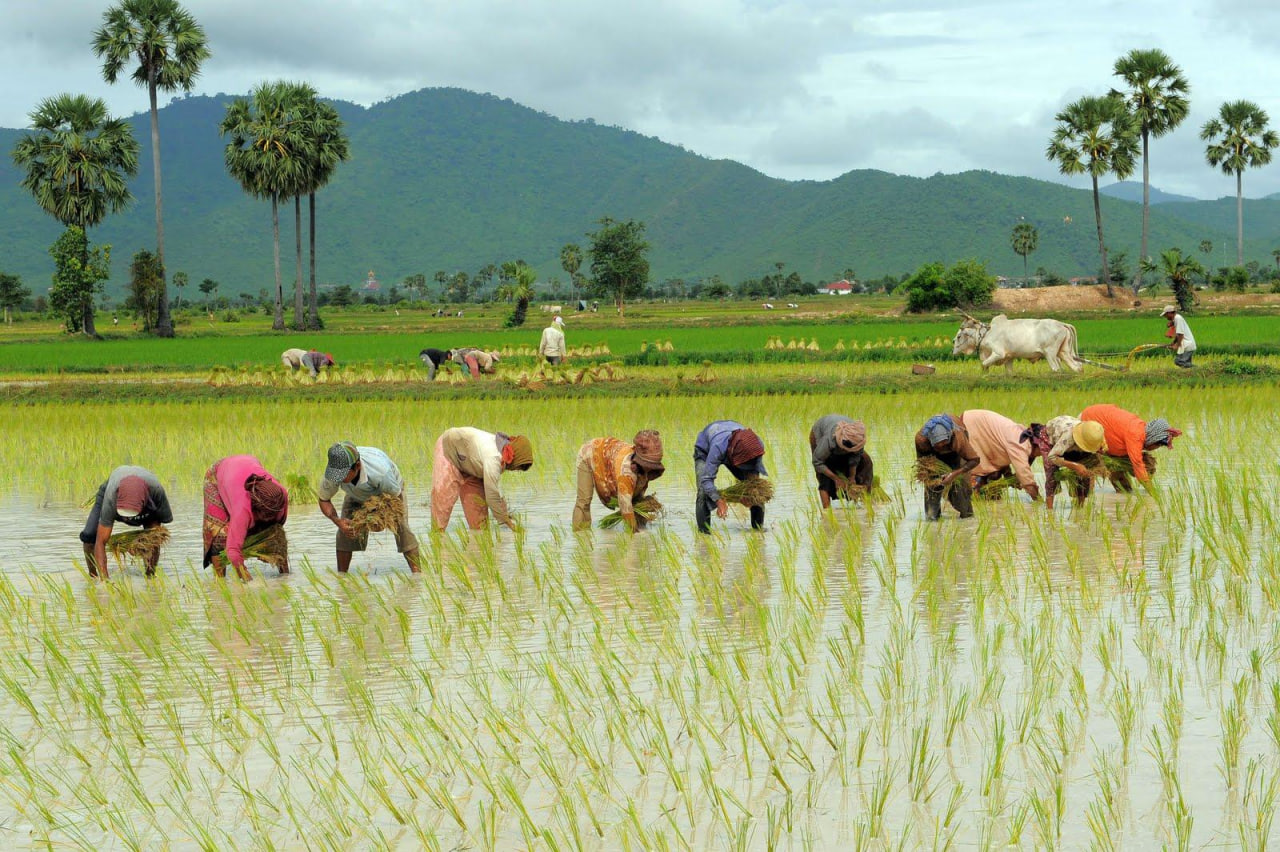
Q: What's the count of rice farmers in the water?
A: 11